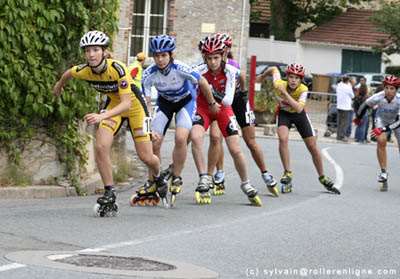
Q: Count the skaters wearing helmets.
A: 6